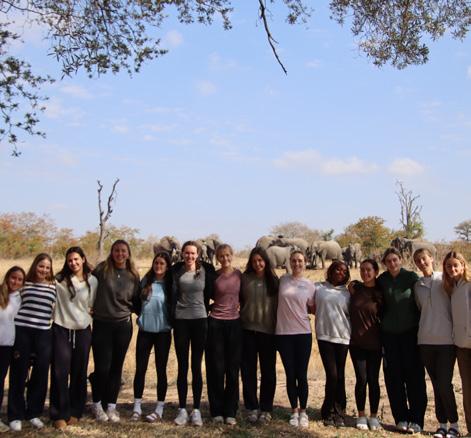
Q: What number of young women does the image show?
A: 14